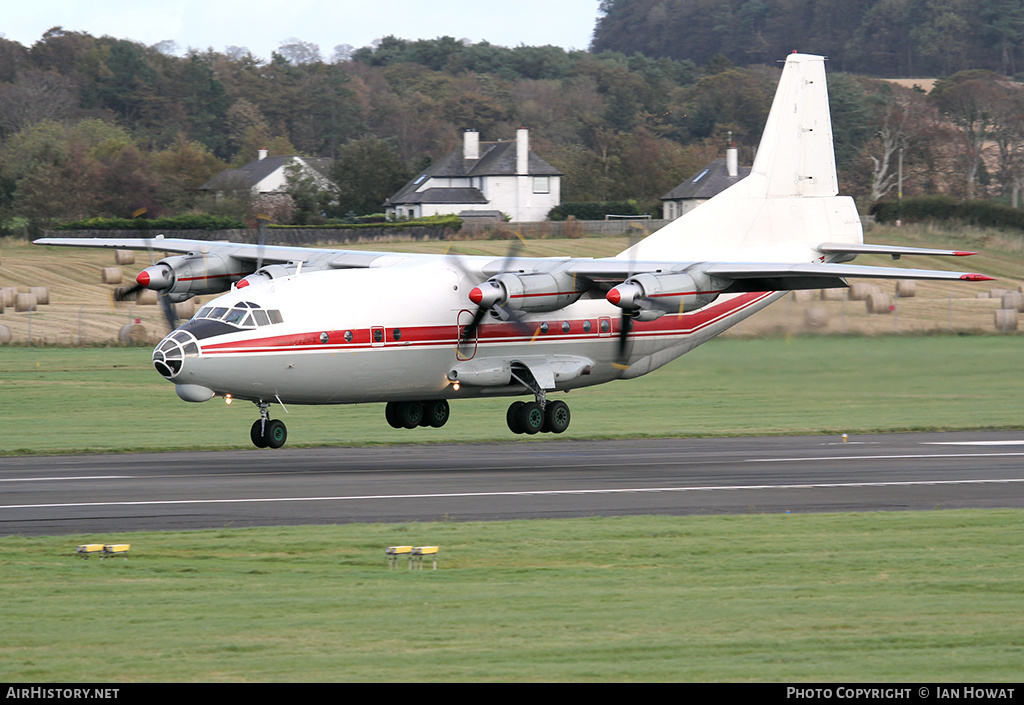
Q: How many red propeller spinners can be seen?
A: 4